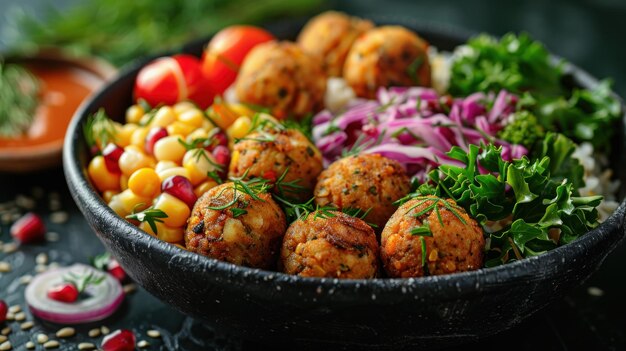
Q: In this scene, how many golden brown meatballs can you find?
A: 8